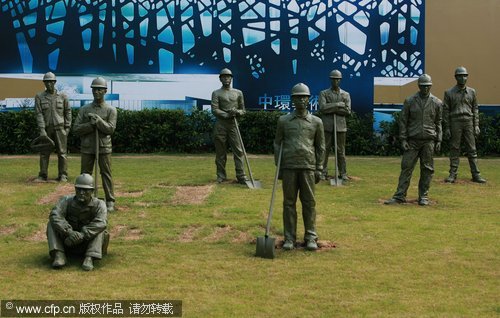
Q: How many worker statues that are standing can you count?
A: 7